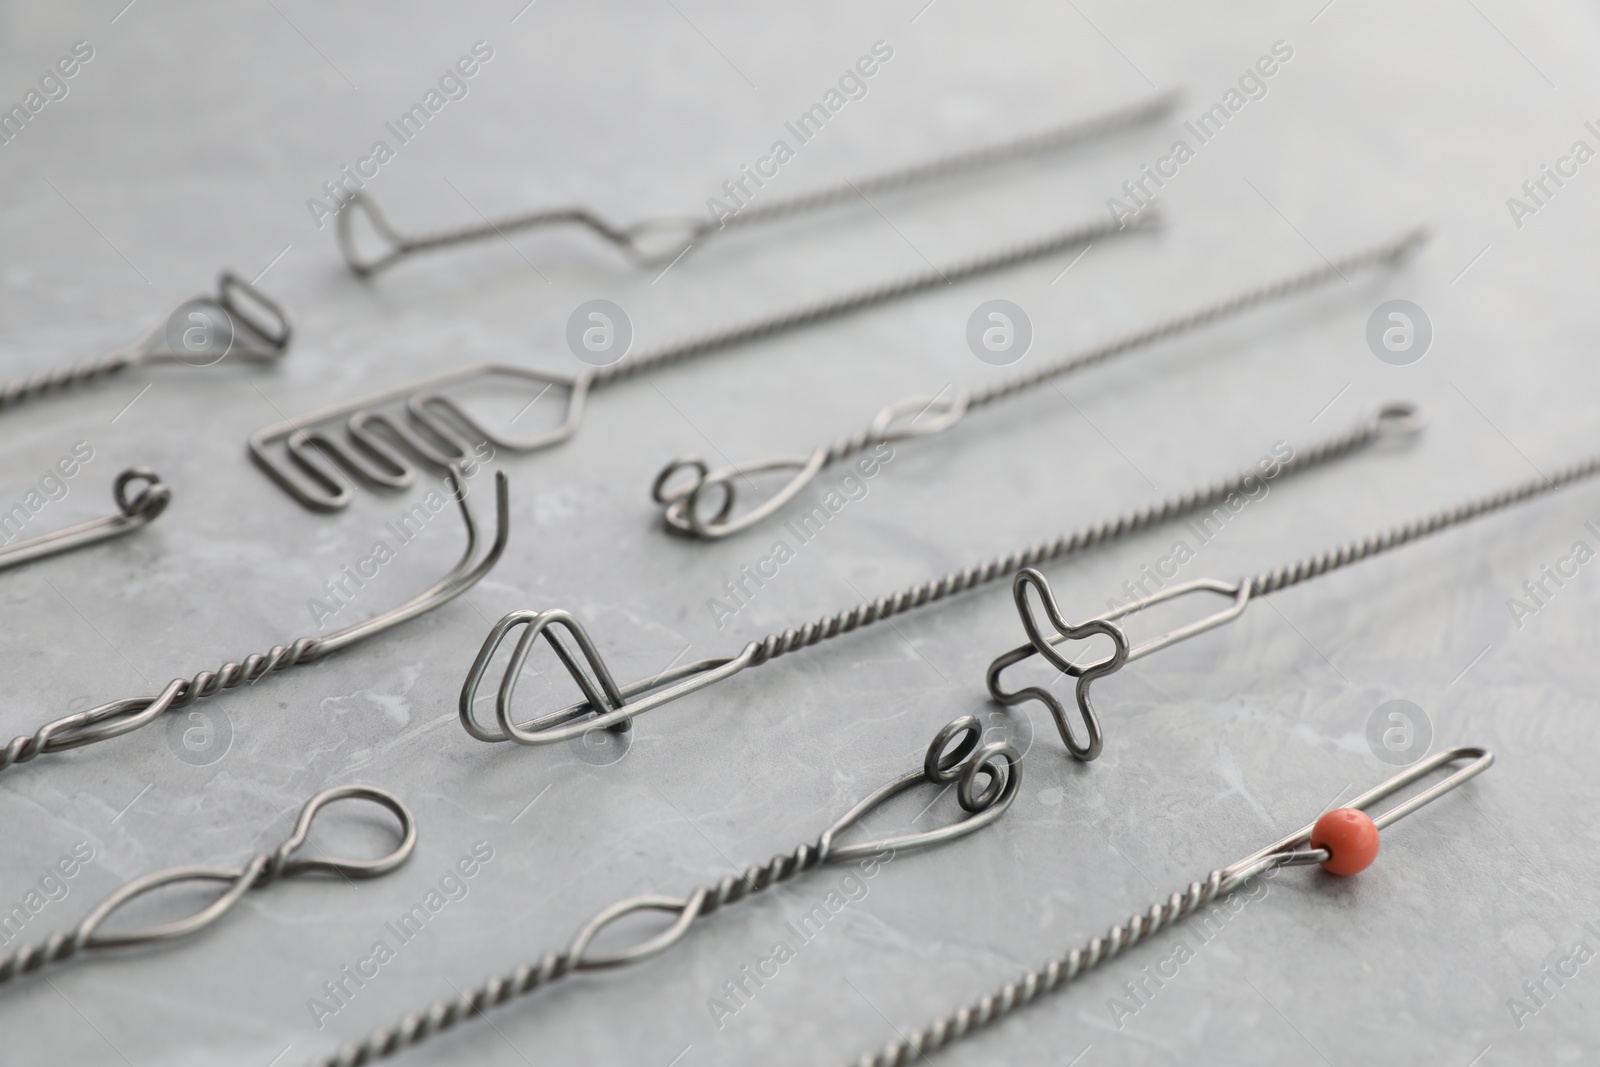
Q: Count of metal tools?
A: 11